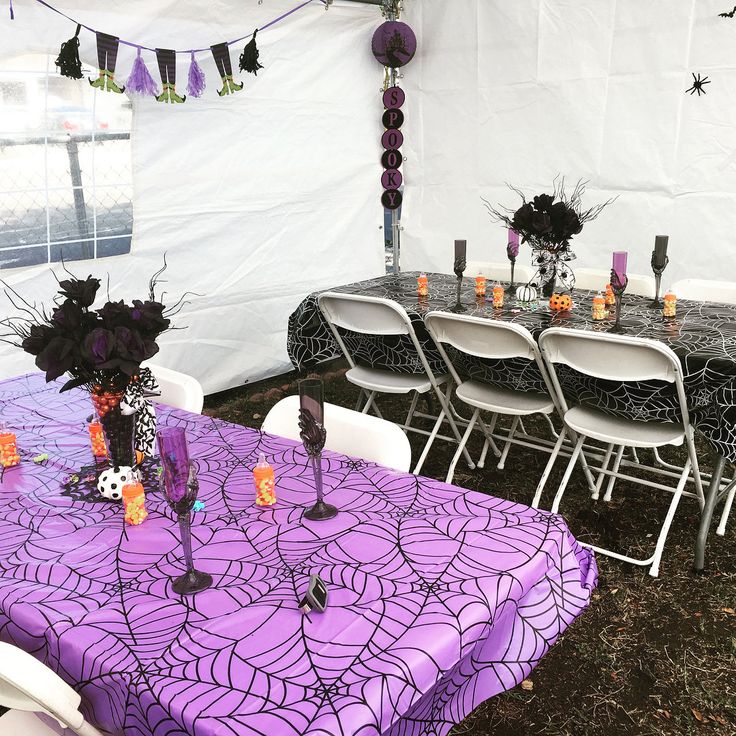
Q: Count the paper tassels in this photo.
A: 4